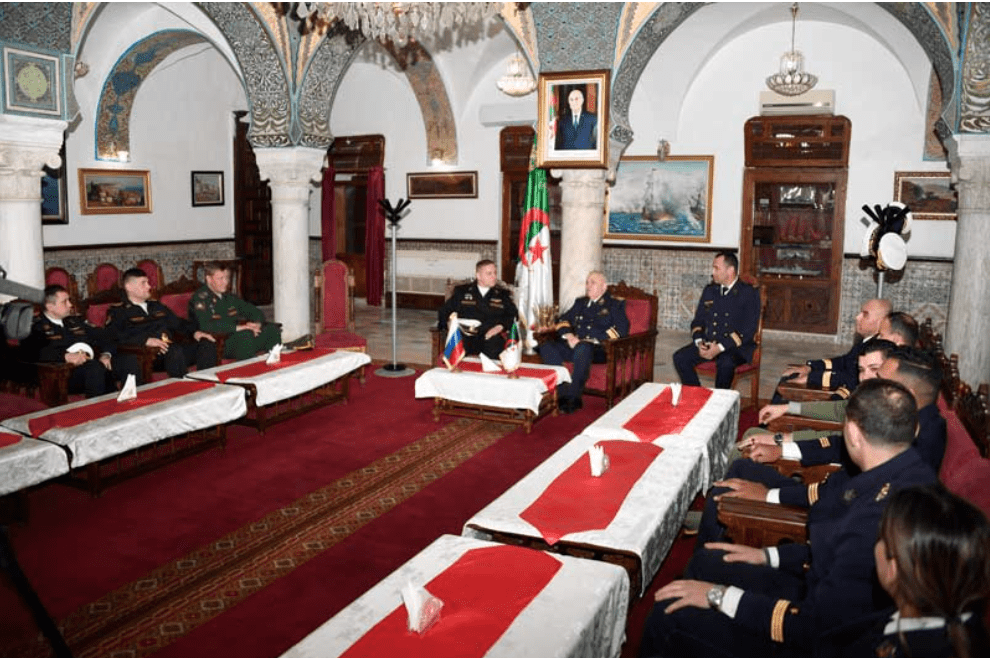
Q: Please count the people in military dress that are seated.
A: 12